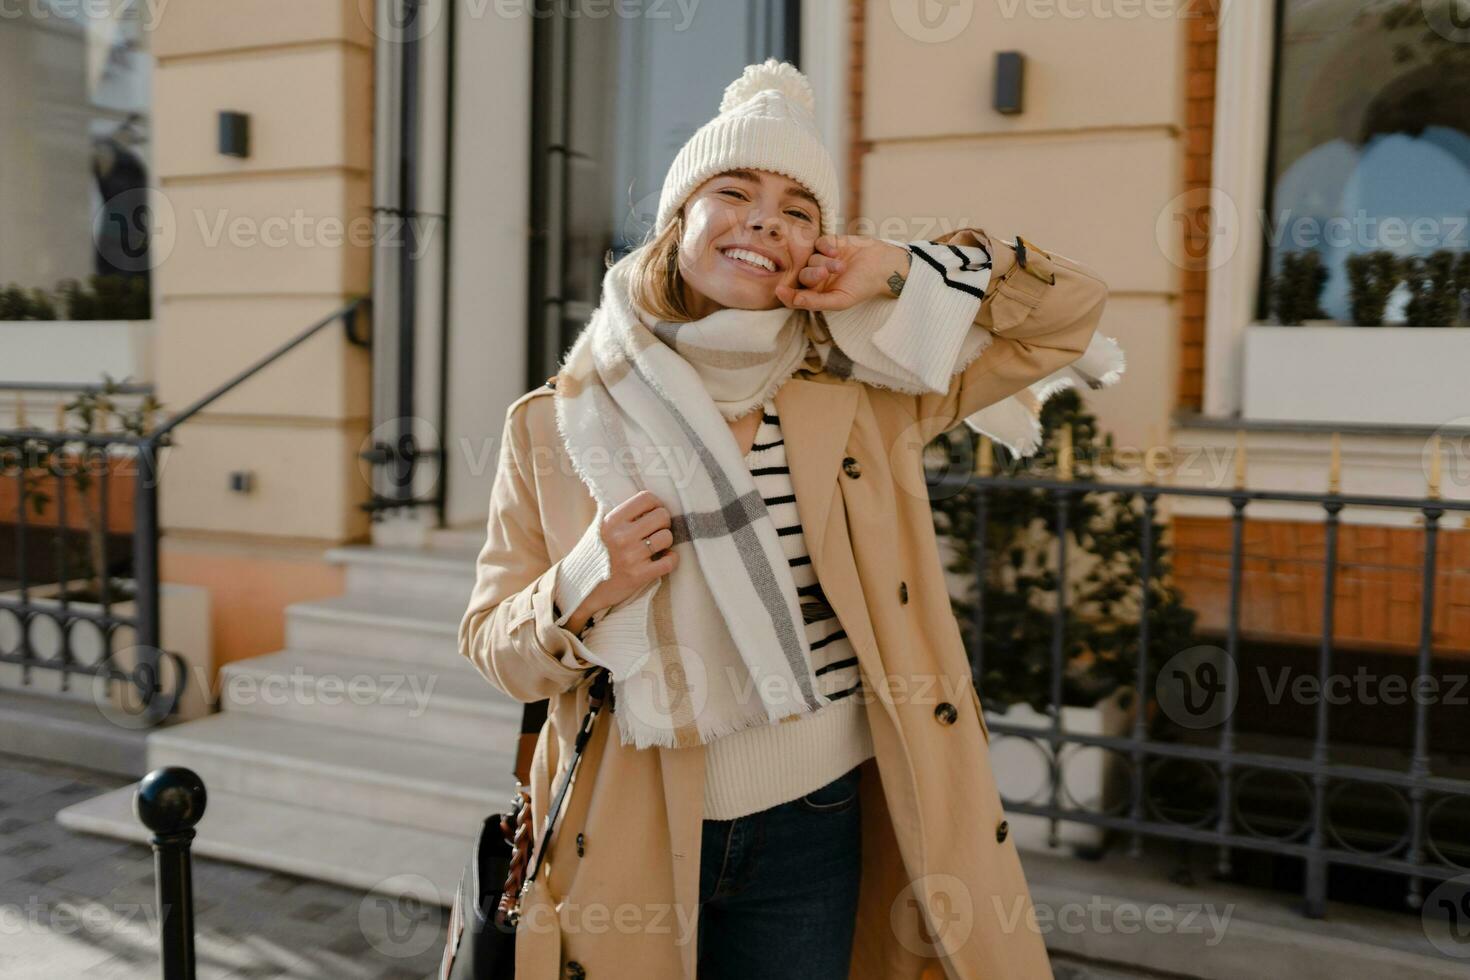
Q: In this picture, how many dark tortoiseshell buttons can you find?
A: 6